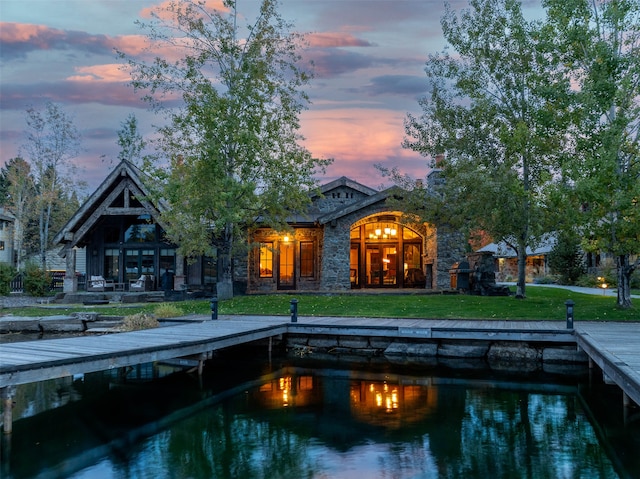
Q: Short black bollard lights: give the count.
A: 3